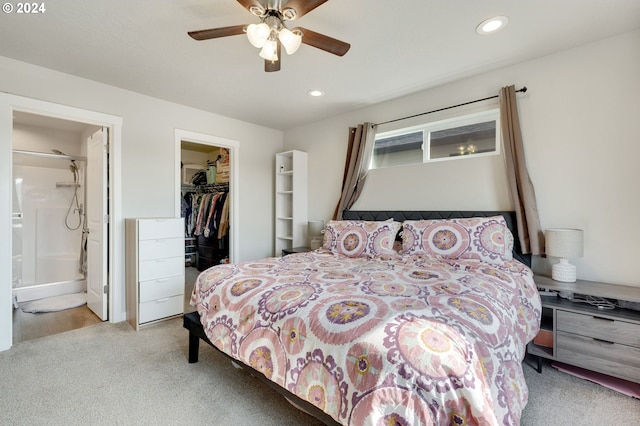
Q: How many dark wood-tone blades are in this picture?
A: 5